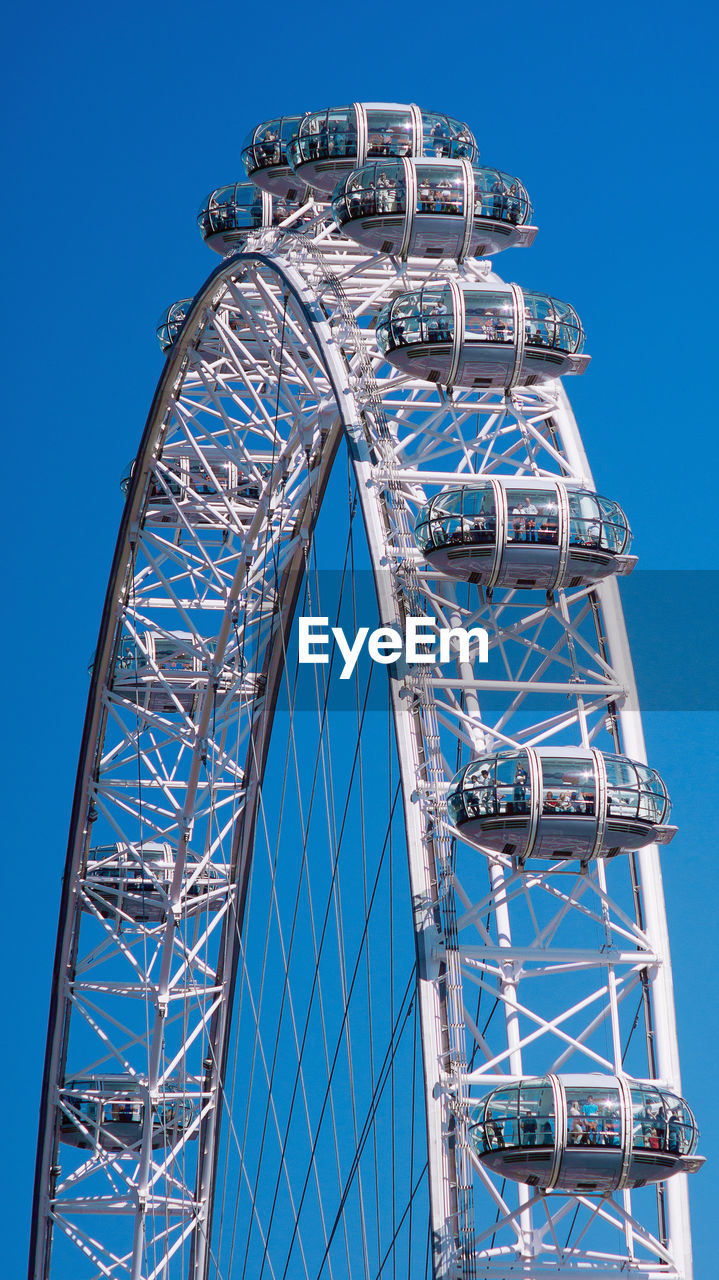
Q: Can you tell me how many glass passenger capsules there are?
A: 13